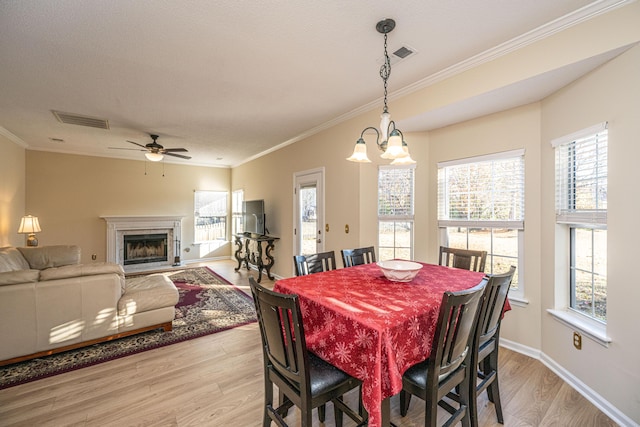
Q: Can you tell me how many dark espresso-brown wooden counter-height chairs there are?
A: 6